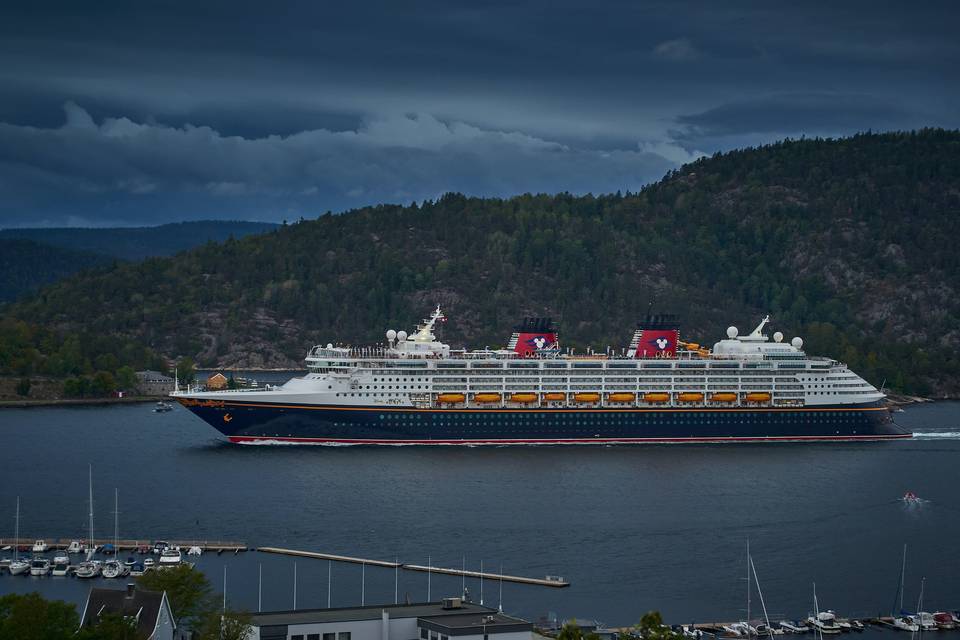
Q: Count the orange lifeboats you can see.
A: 10